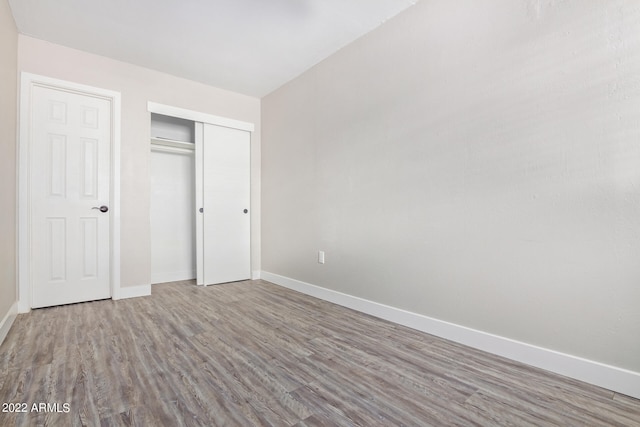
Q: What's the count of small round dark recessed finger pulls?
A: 2